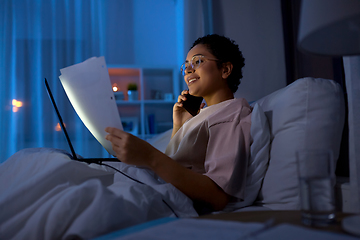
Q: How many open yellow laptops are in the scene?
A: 0